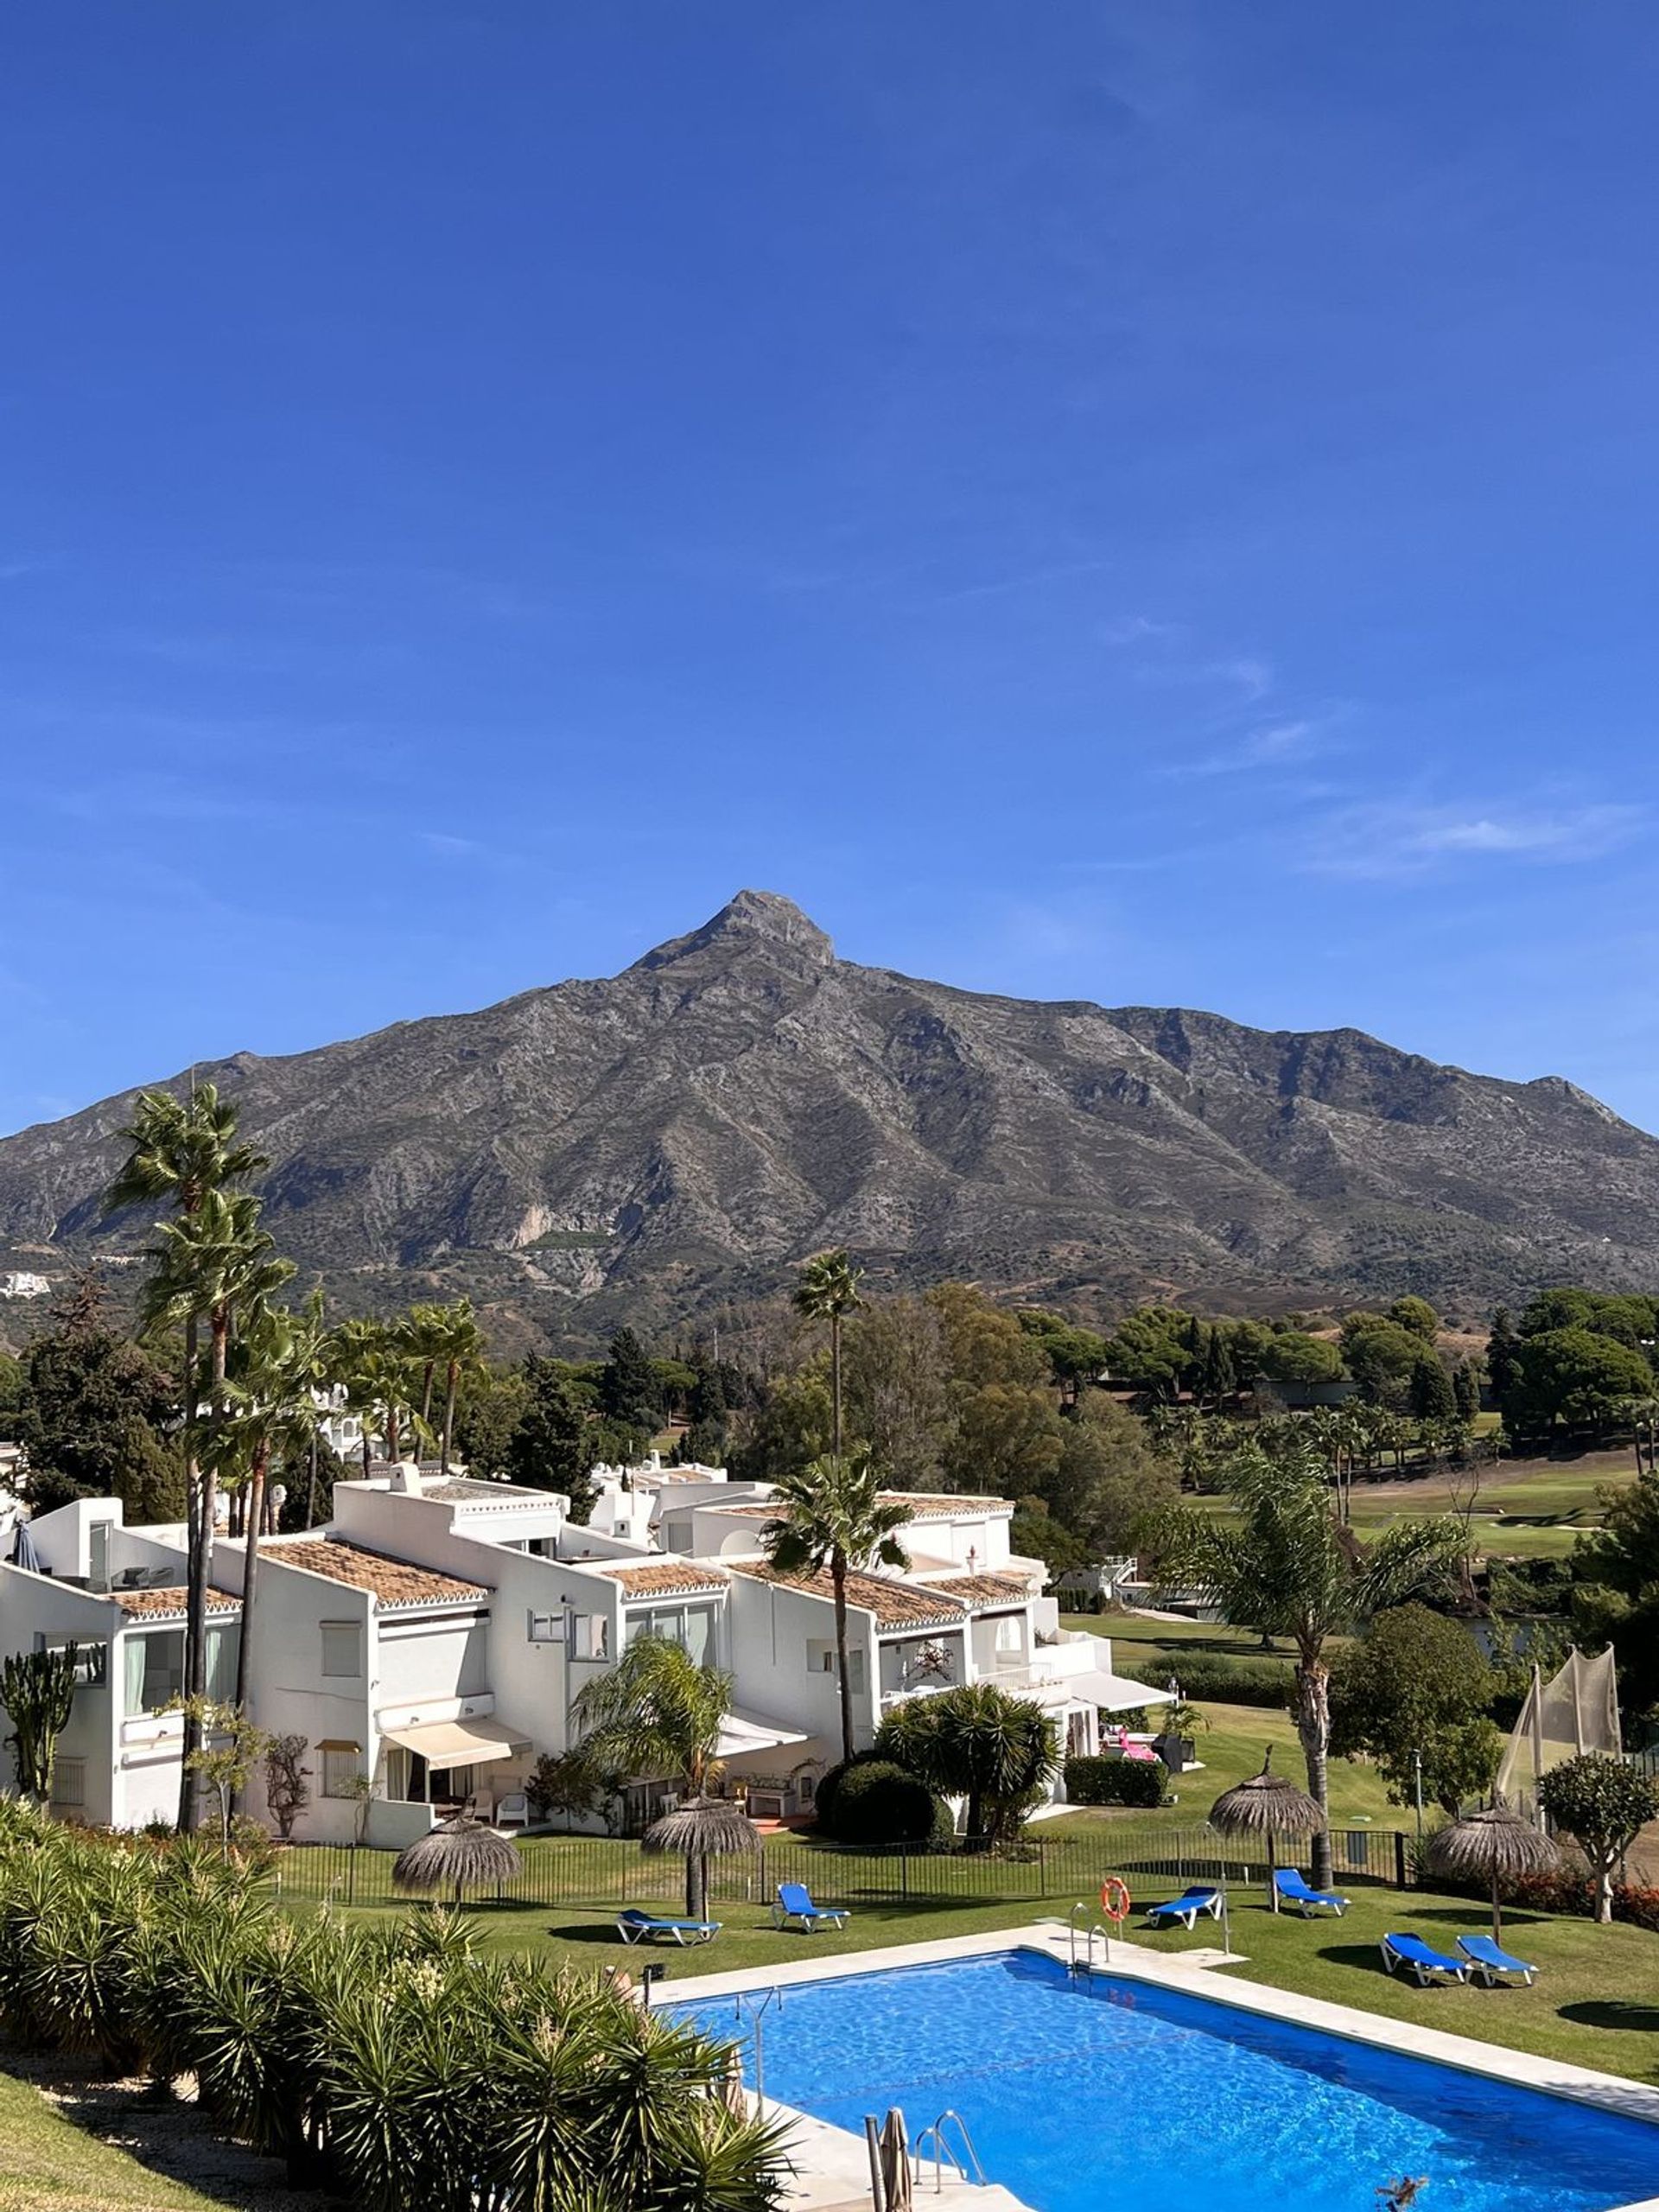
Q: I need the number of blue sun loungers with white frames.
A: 6